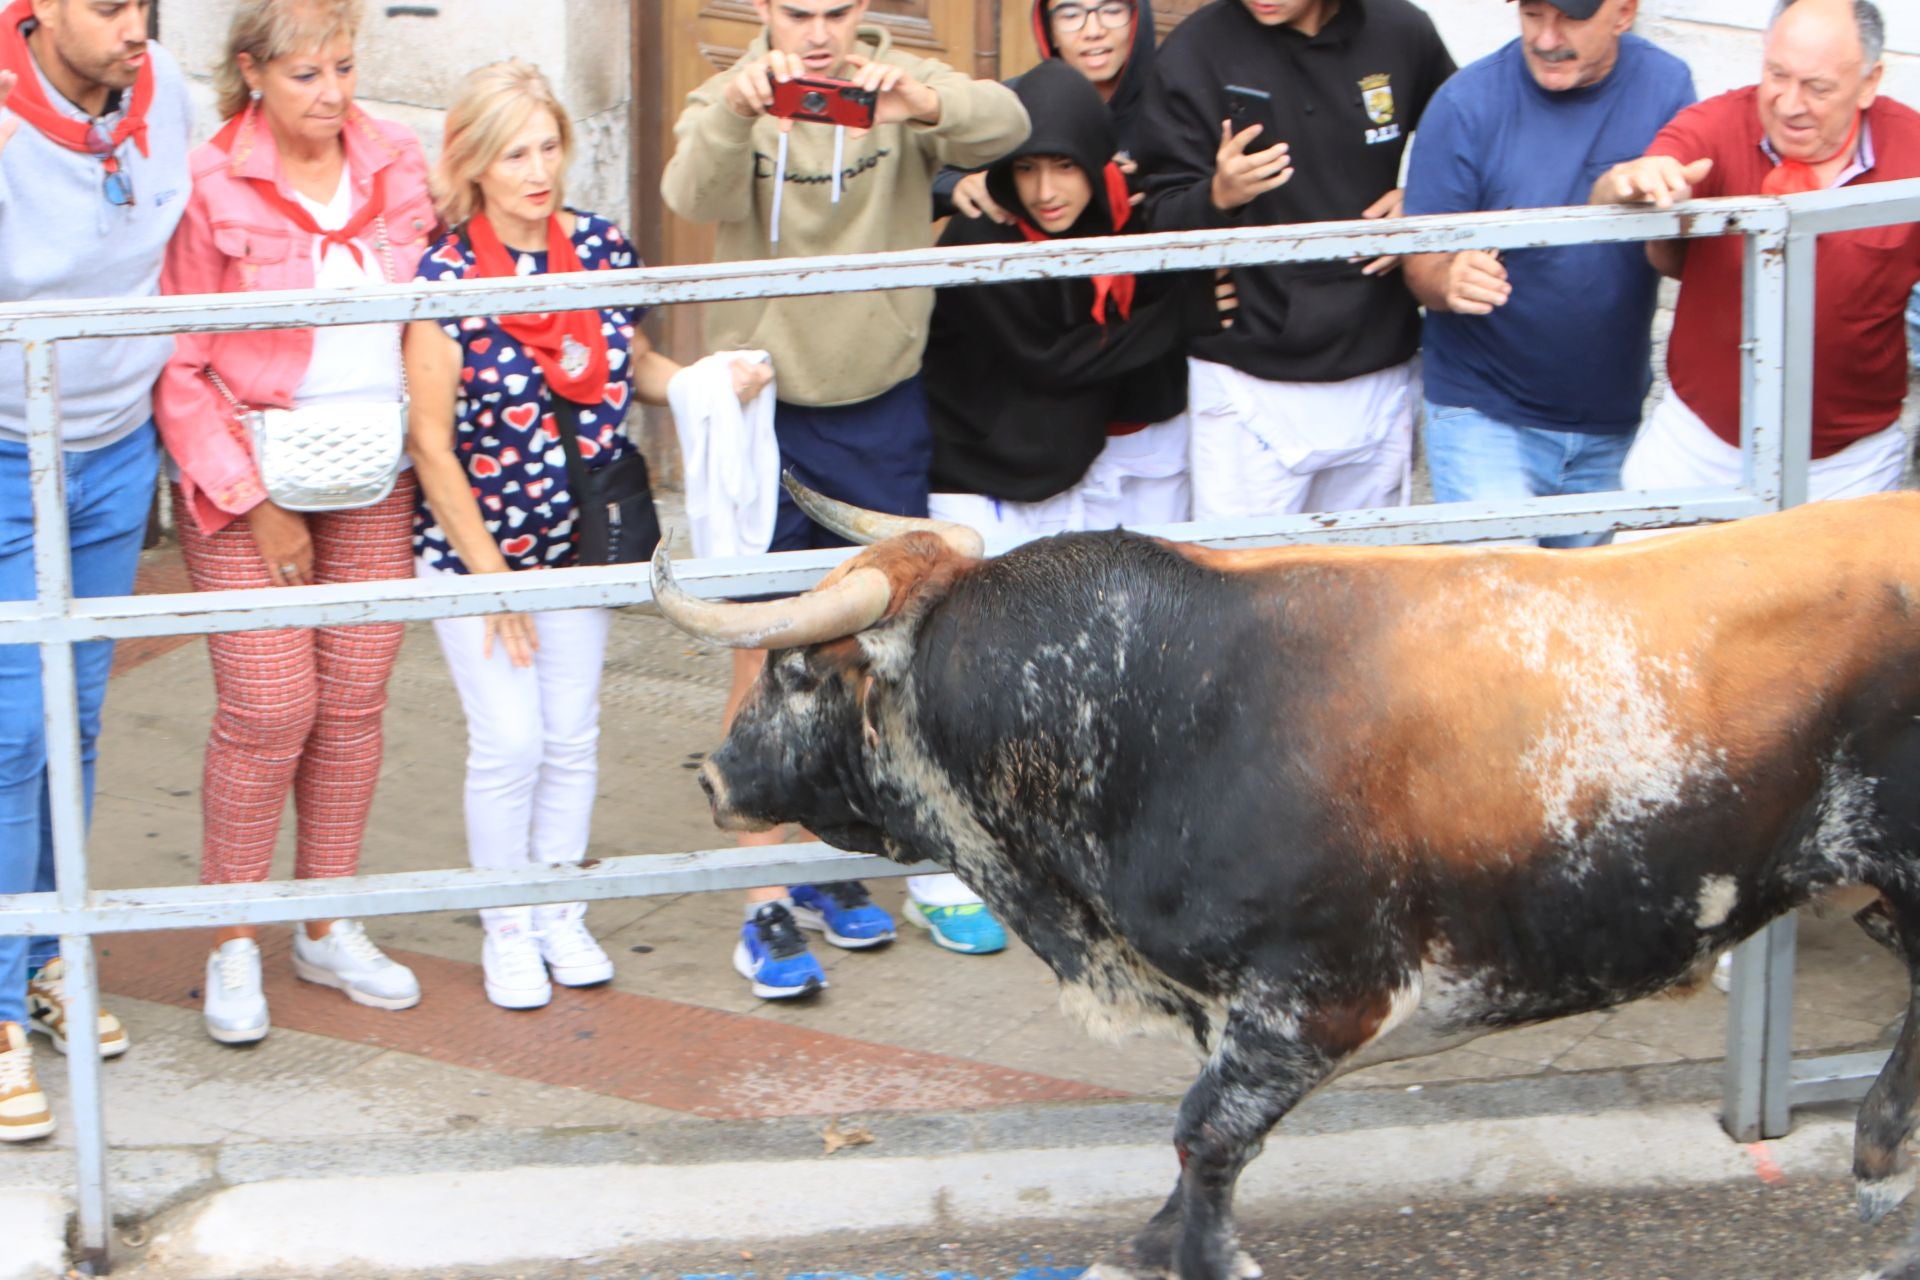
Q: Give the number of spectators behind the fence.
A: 9